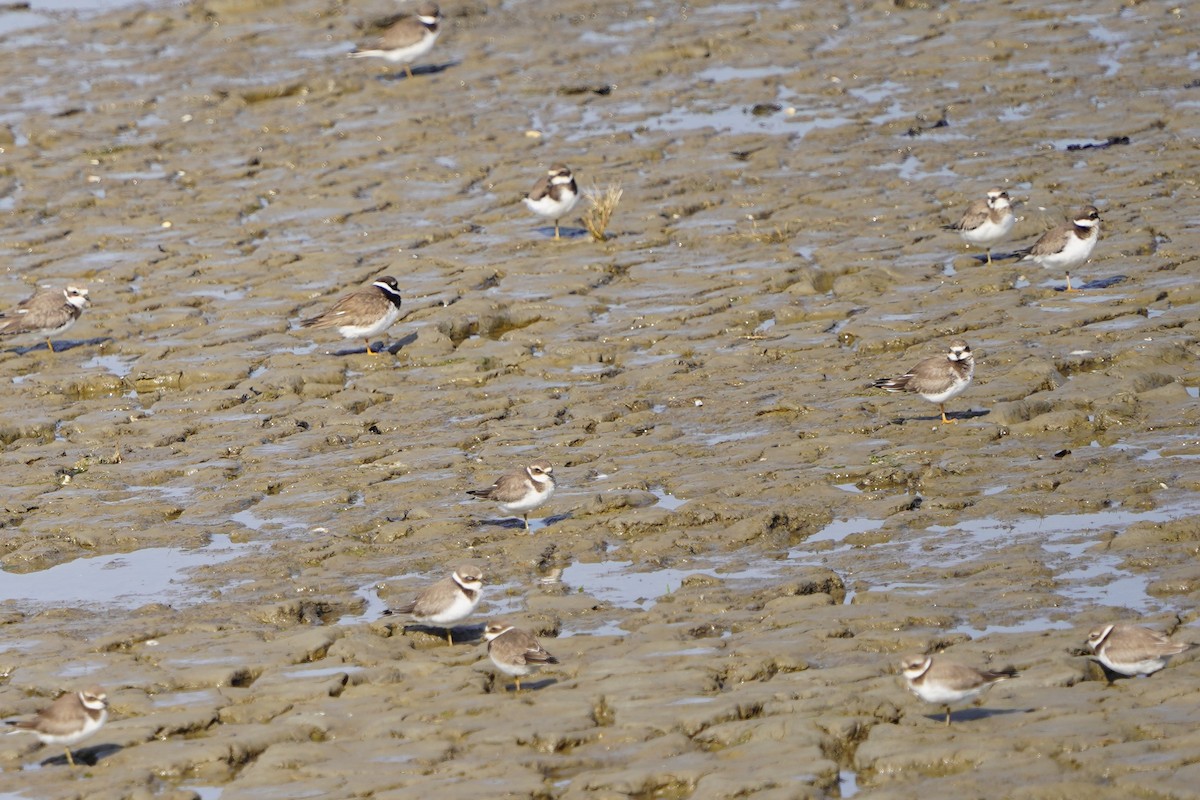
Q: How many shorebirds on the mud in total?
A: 13